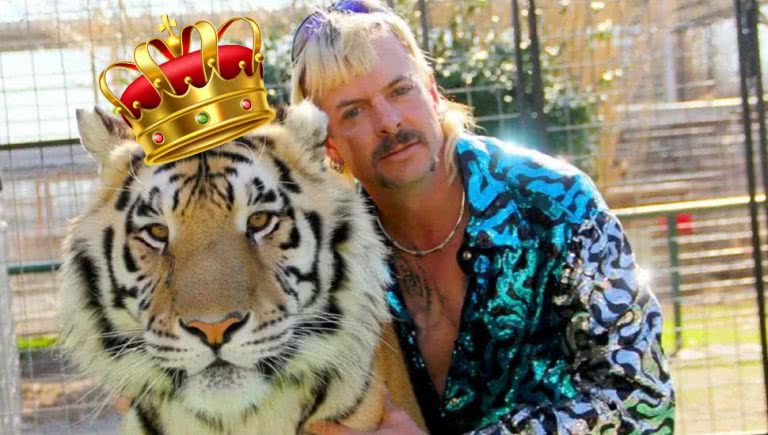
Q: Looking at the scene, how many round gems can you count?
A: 3